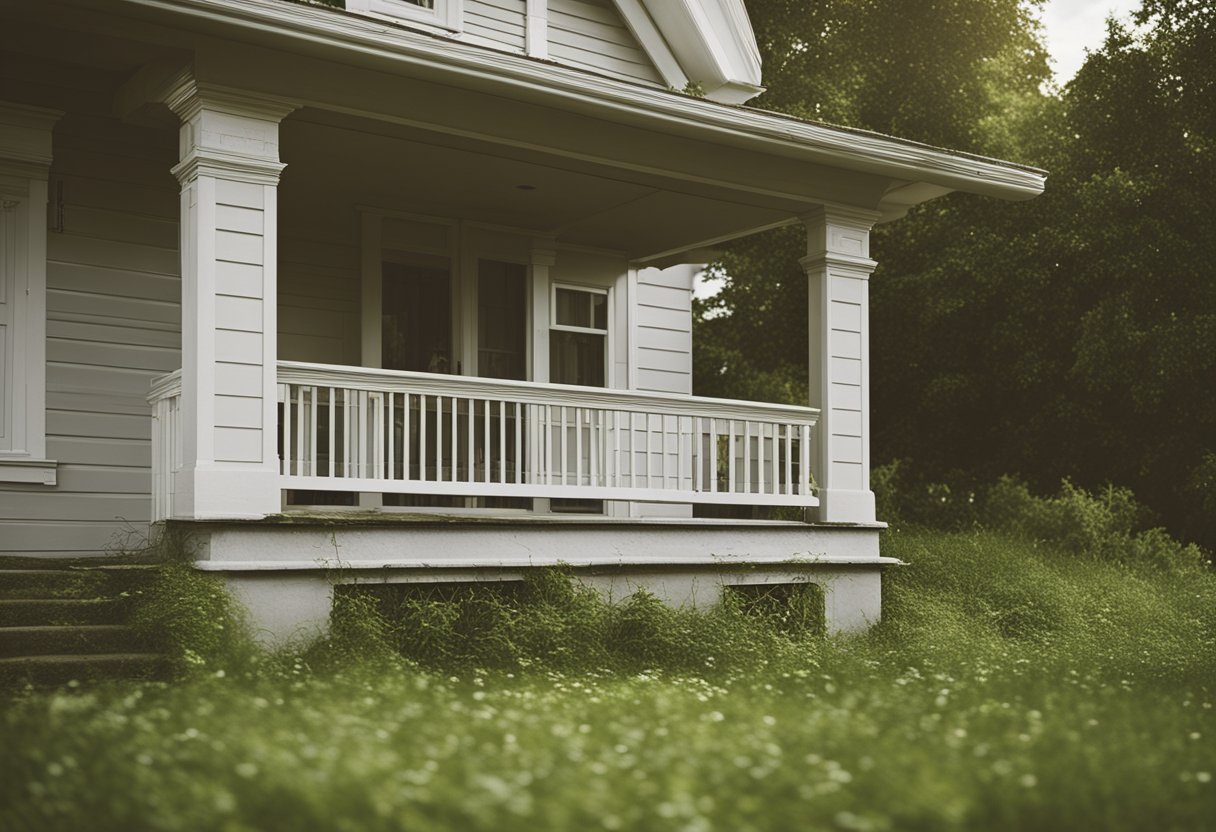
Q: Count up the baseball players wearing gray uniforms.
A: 0